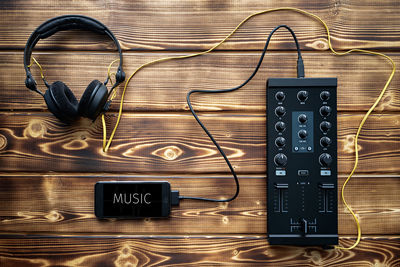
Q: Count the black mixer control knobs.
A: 13